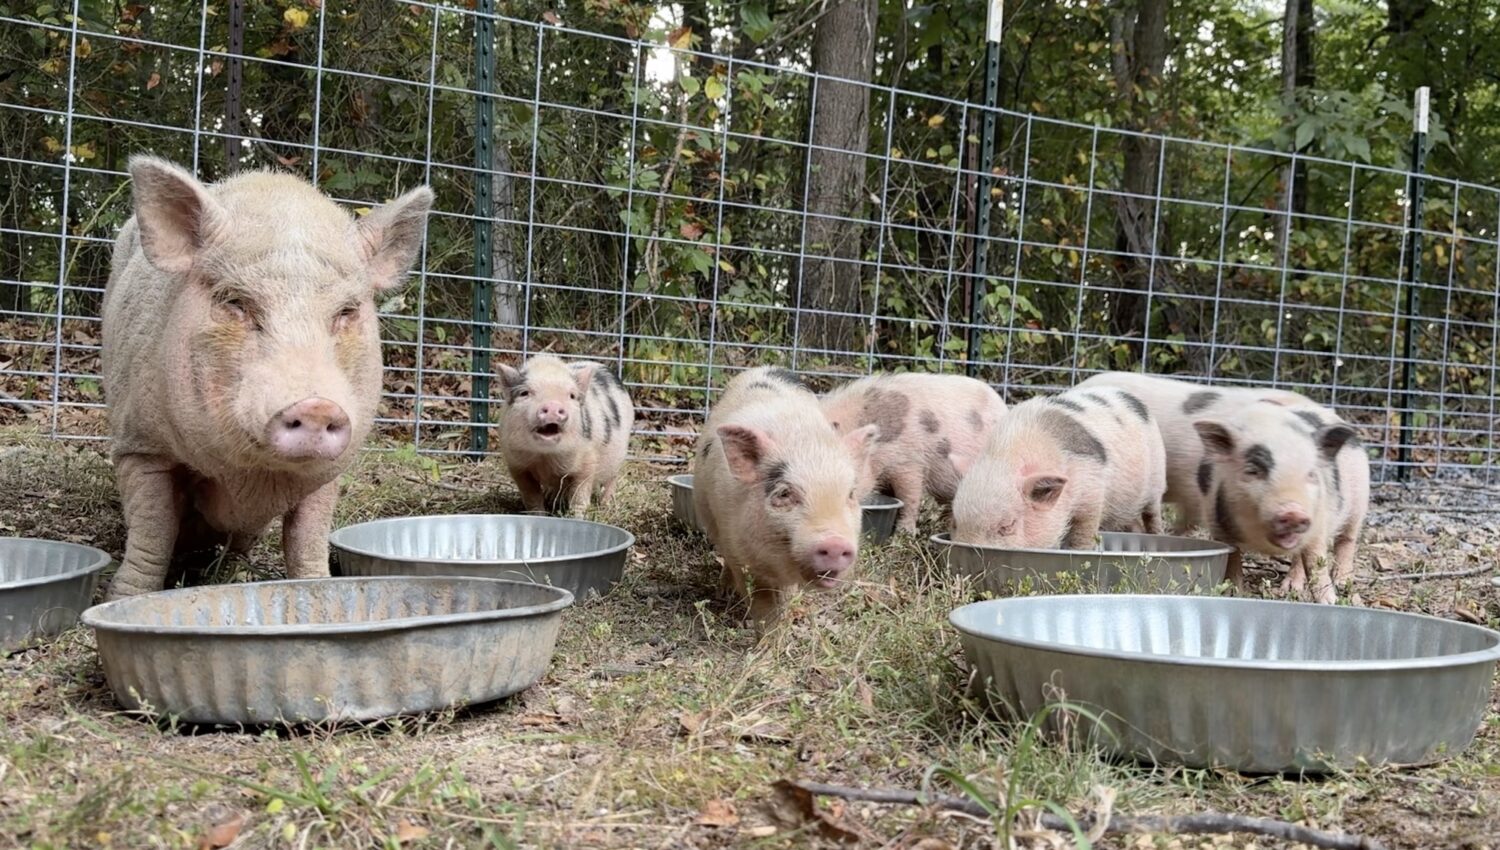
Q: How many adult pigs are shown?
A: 1